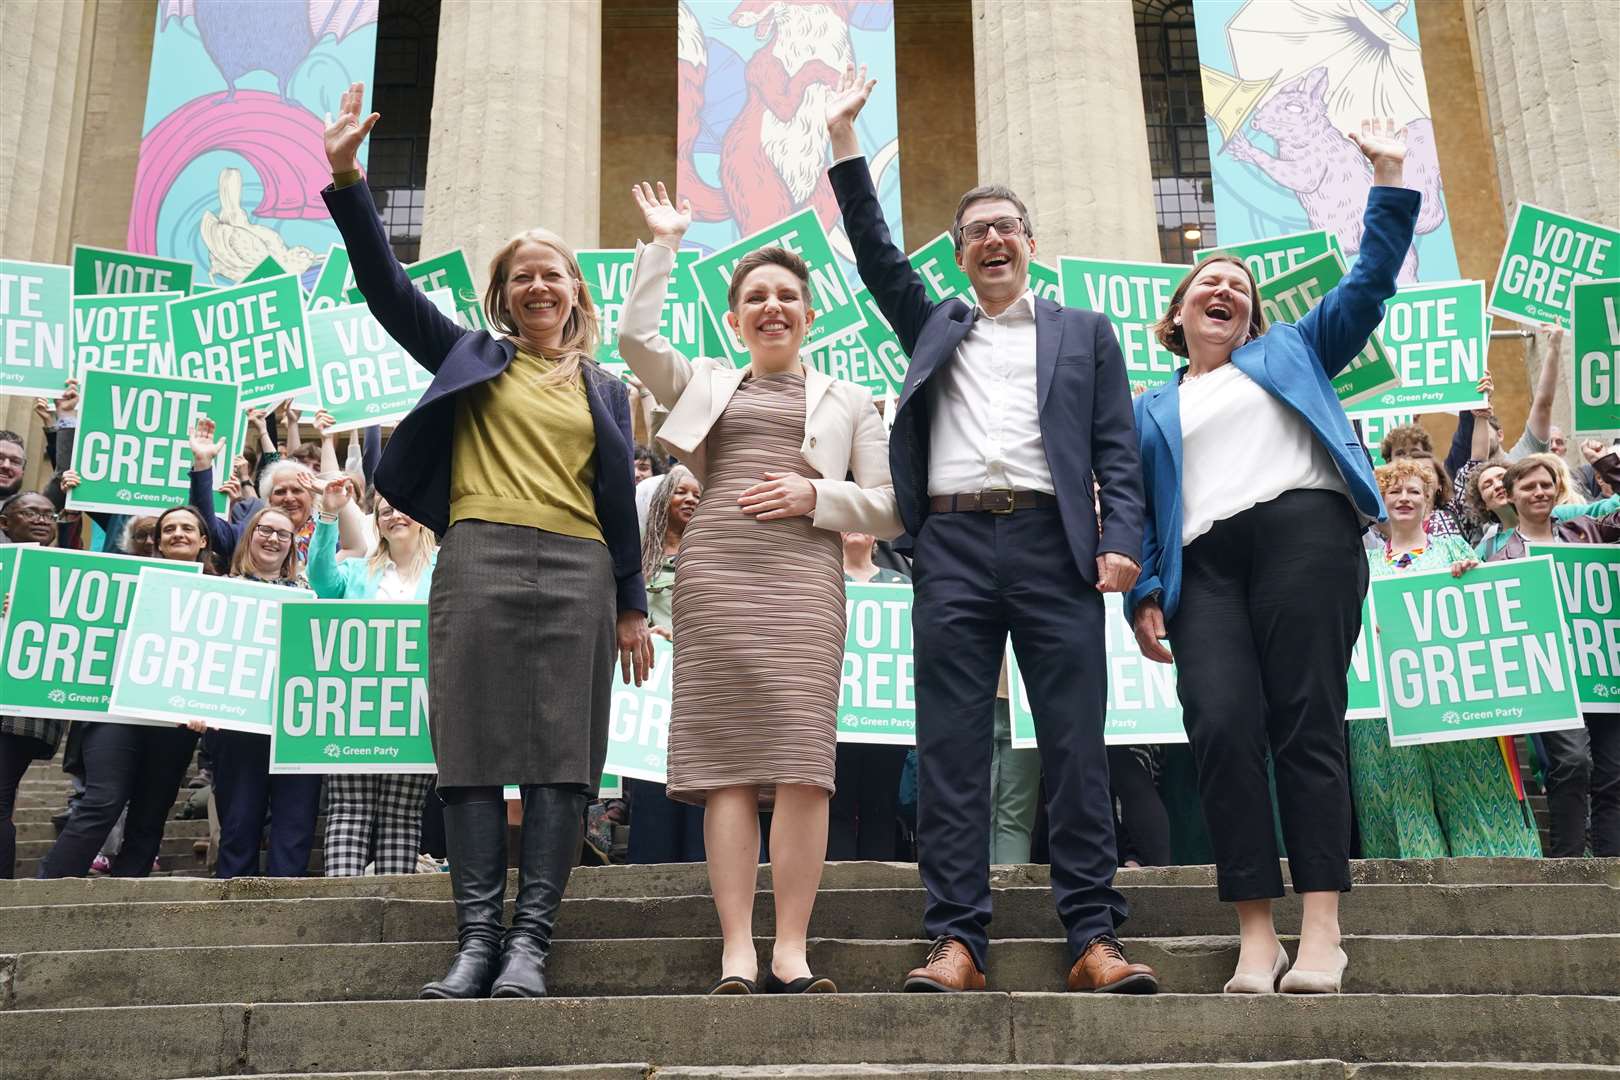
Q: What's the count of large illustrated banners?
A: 3